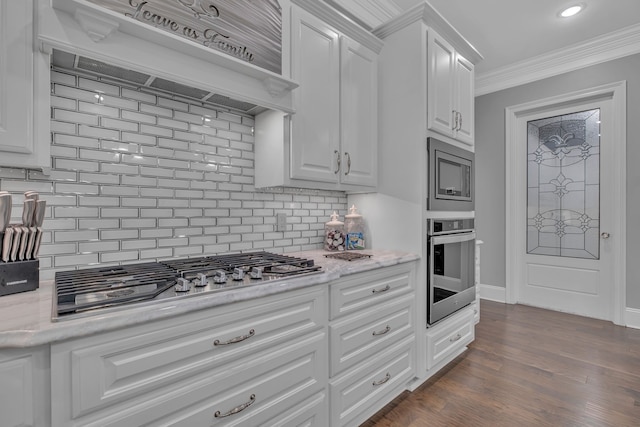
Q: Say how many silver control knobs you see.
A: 5